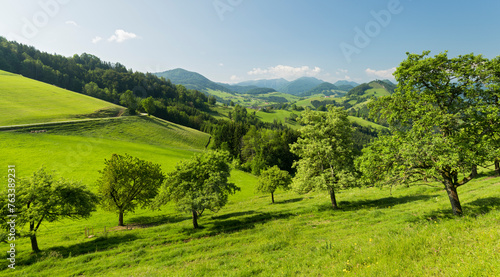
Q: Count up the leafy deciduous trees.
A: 6